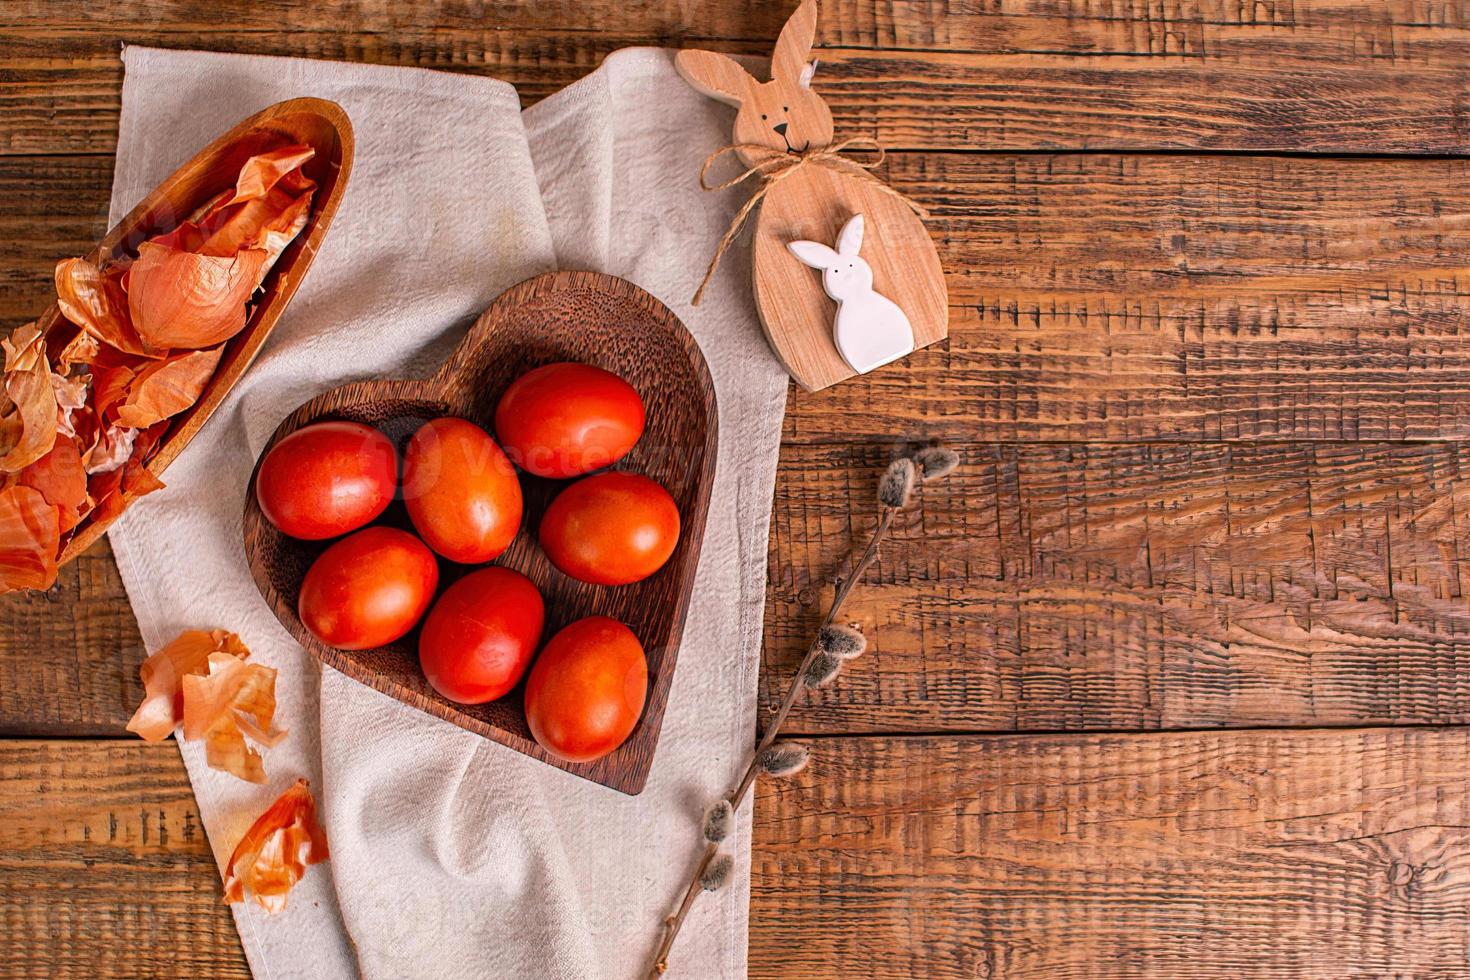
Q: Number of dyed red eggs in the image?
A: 7